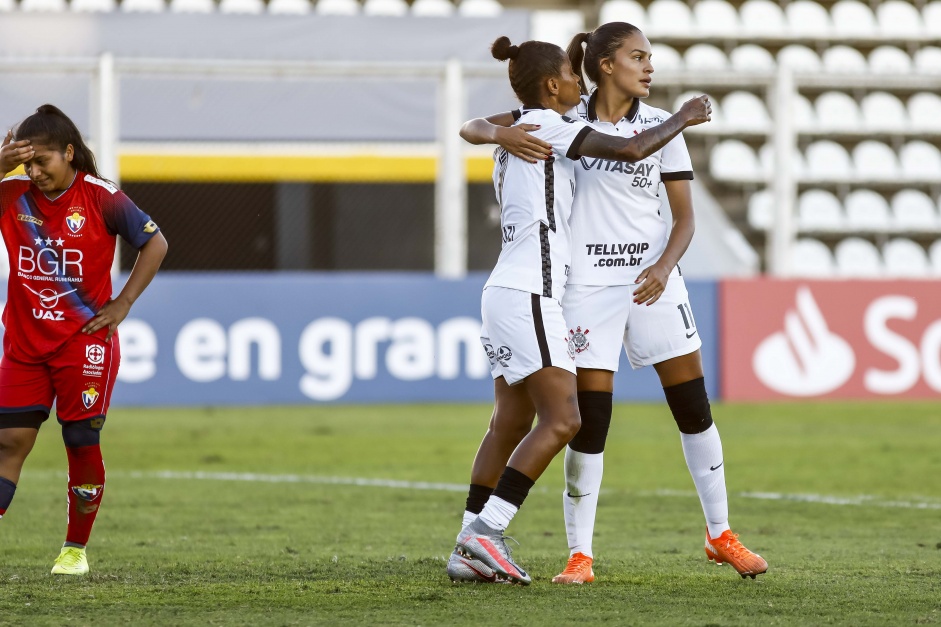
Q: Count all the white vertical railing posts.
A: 3